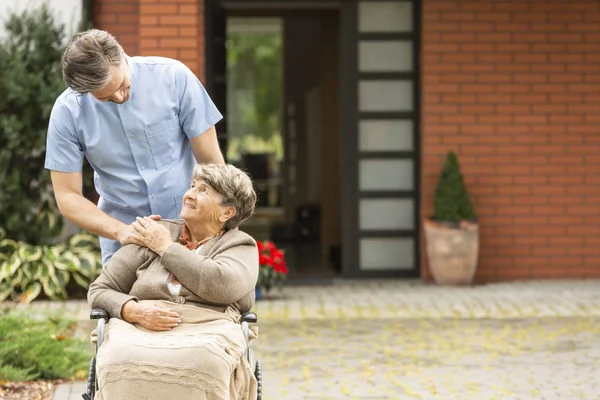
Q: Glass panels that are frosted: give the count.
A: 7